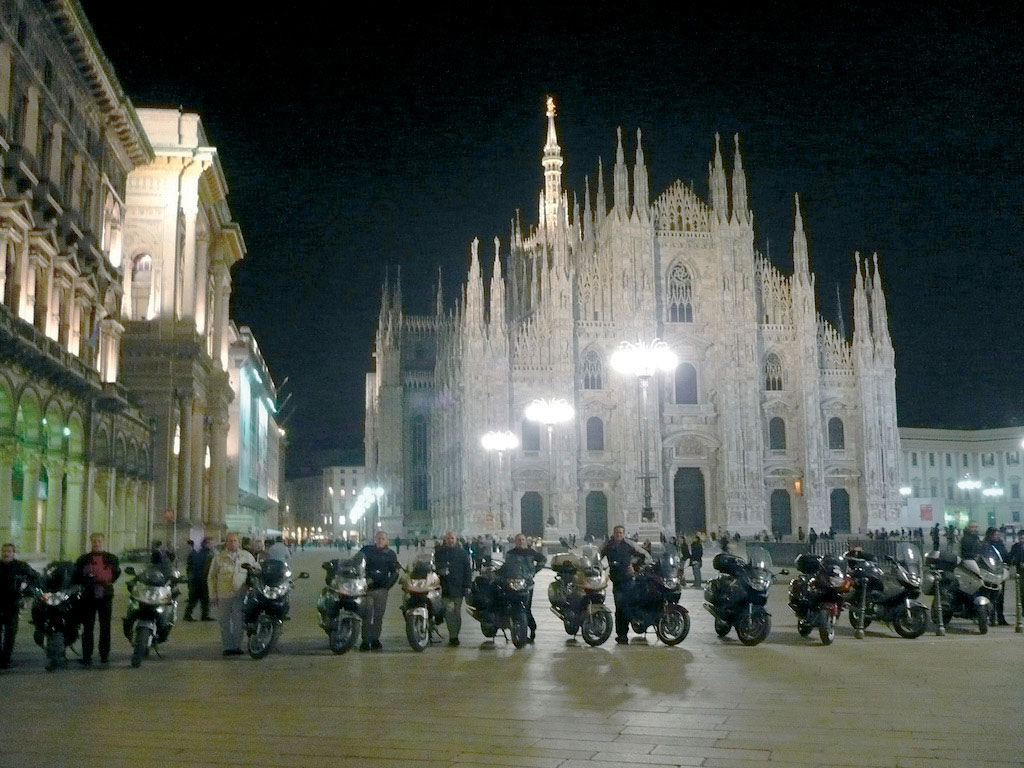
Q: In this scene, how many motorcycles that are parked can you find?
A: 12